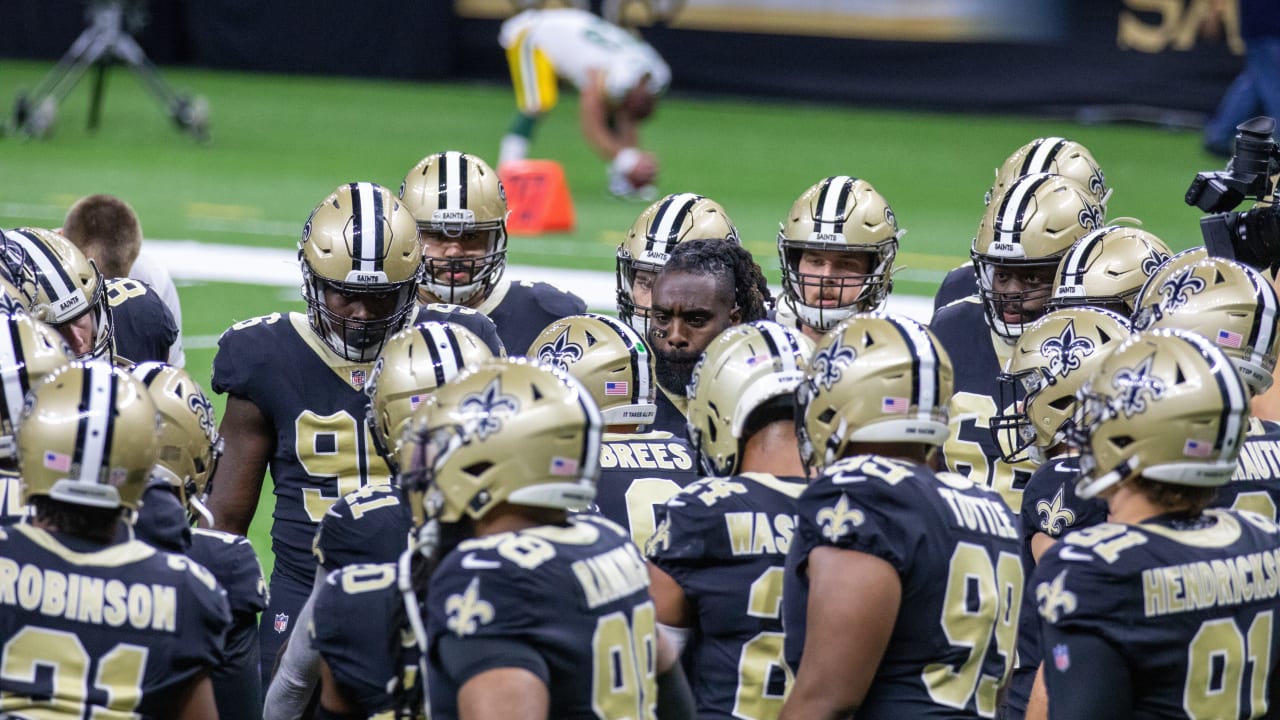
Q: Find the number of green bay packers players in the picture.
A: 1